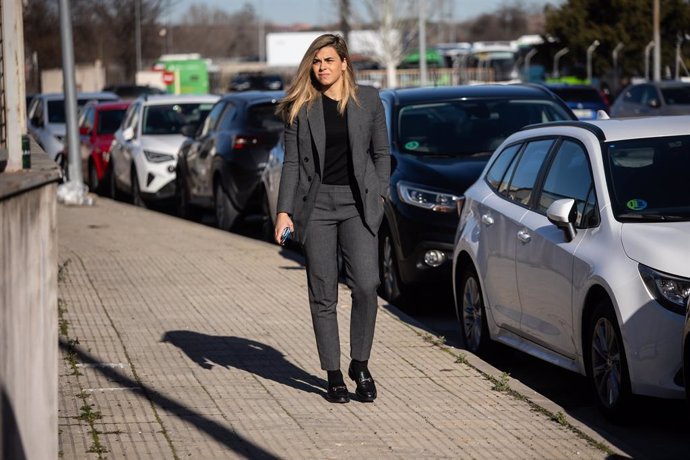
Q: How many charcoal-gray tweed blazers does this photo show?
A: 1